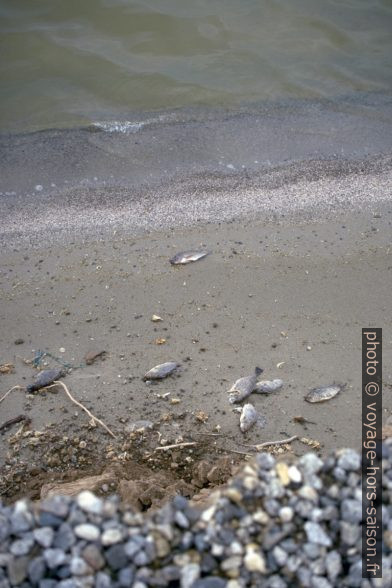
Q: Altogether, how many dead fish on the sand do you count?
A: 7